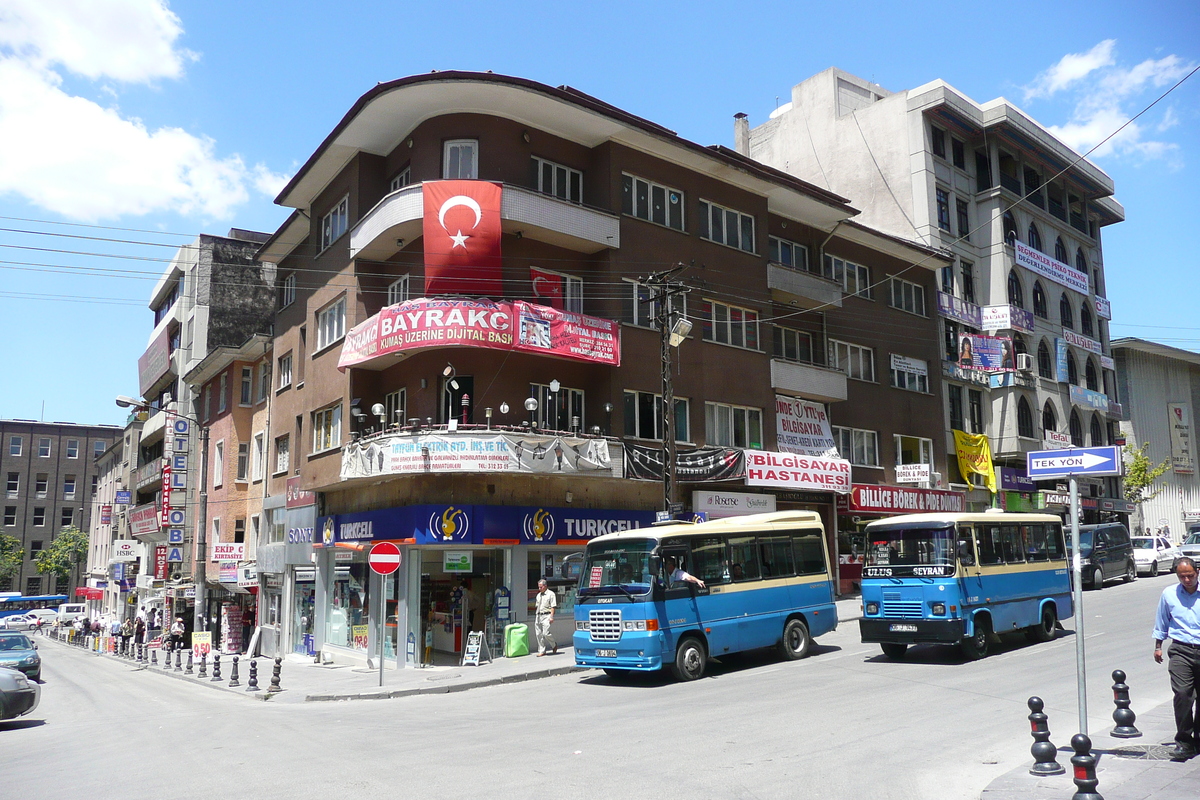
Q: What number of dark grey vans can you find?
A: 1